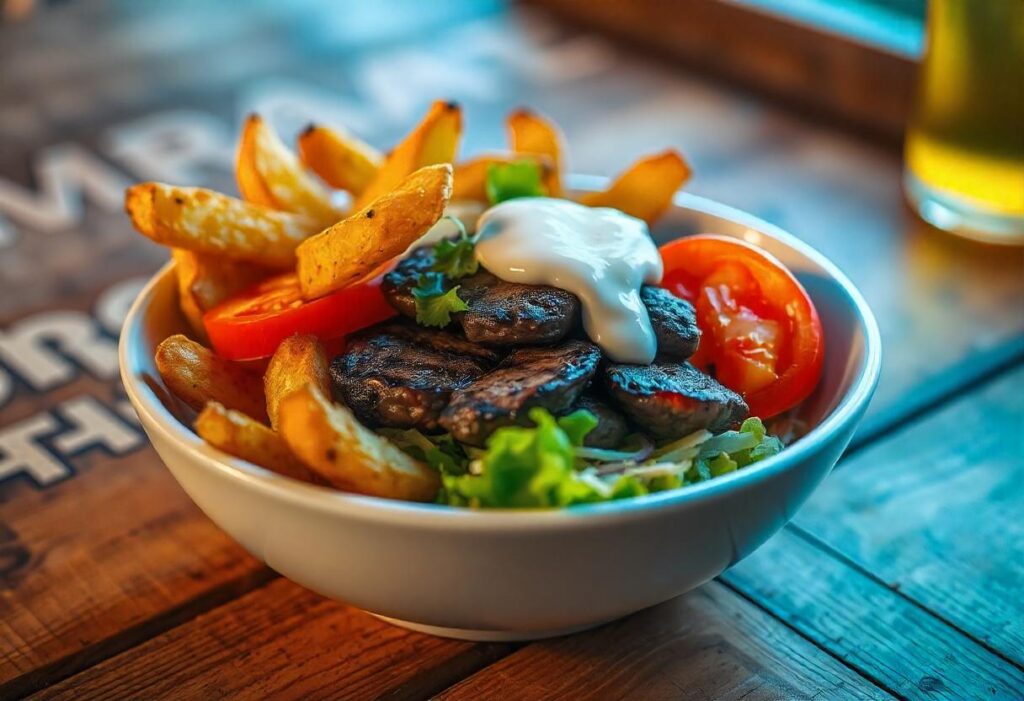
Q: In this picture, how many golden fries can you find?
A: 13